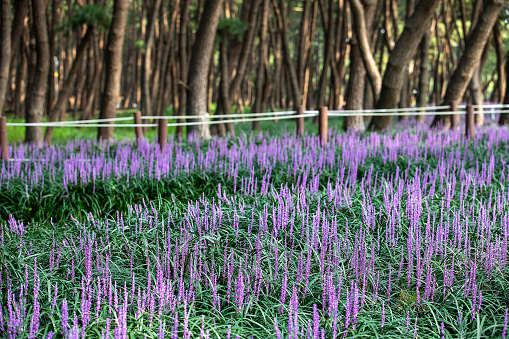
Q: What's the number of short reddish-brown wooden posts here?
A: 7